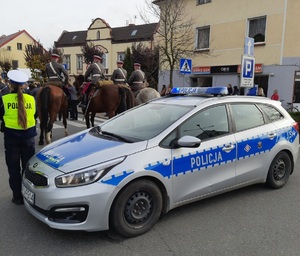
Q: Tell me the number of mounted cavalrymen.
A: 4